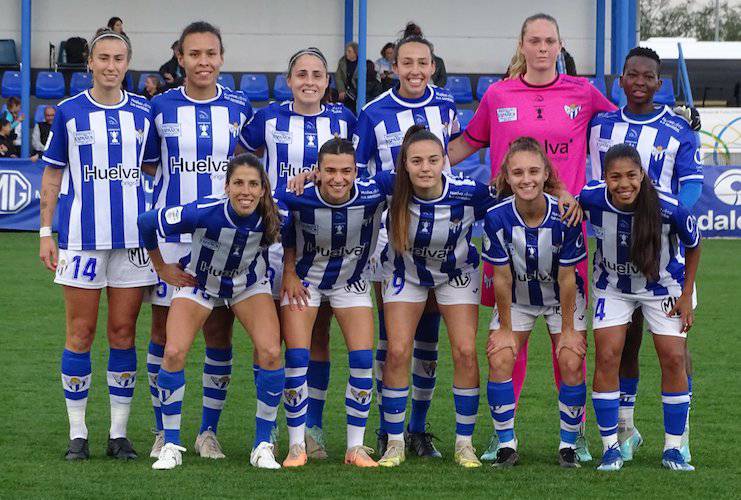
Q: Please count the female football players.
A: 11